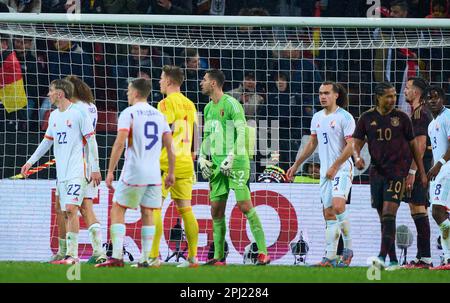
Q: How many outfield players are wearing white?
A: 5